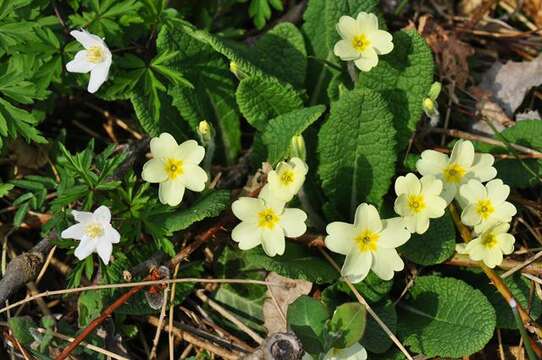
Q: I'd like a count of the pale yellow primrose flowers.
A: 9